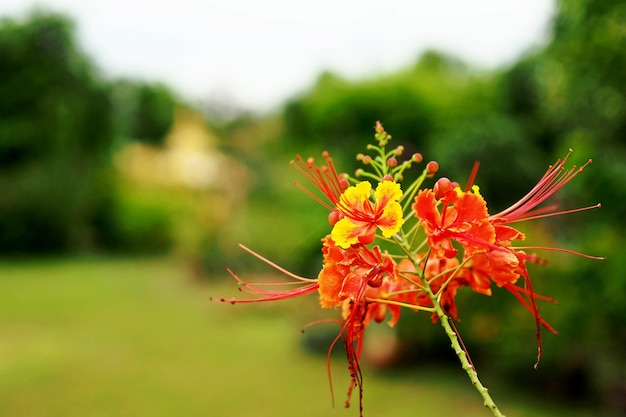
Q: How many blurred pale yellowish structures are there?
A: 1